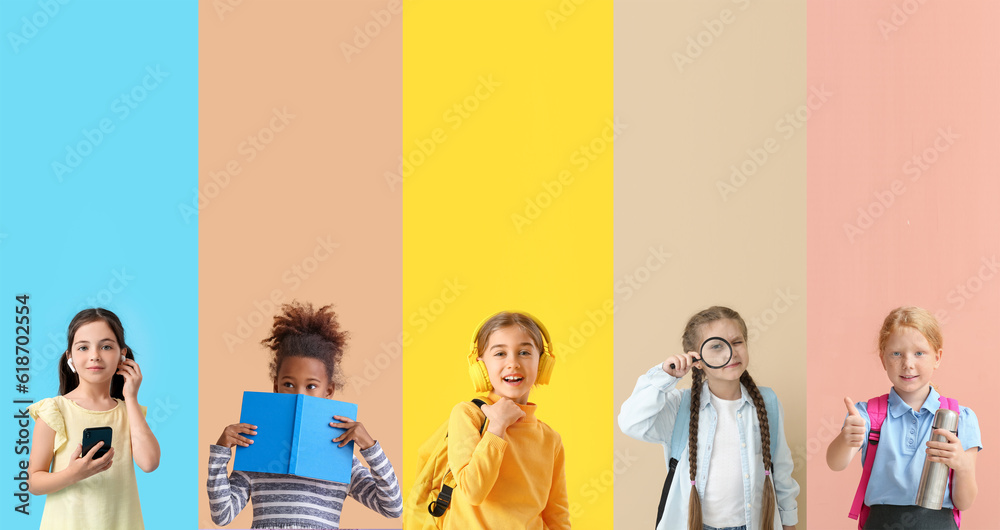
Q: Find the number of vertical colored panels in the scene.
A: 5